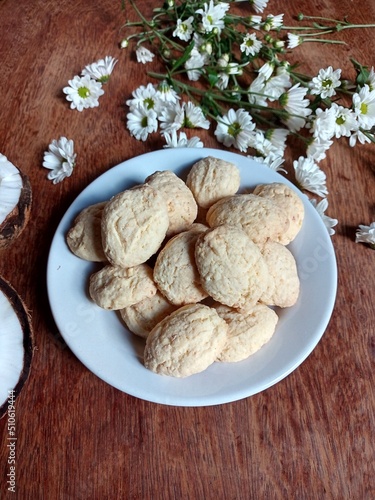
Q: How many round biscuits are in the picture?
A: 13